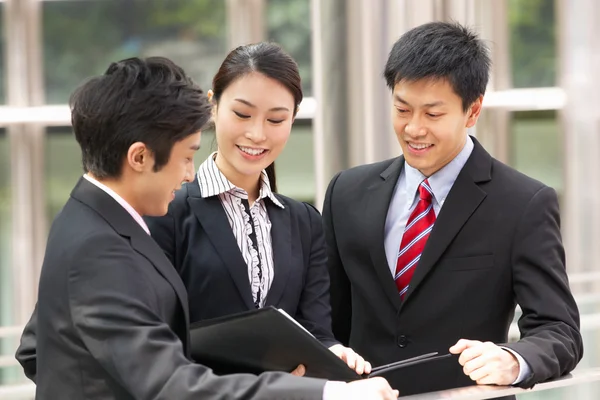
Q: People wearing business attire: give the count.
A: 3